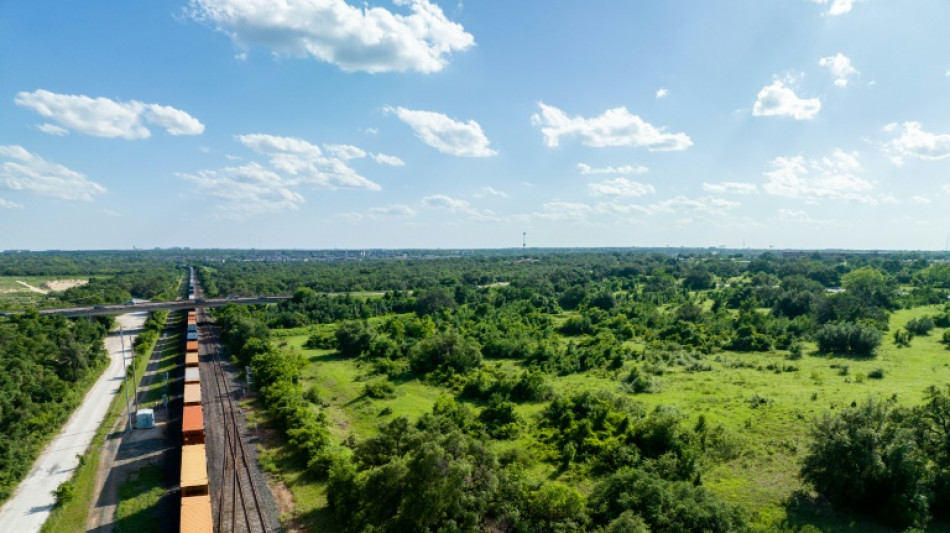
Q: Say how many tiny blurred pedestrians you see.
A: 0